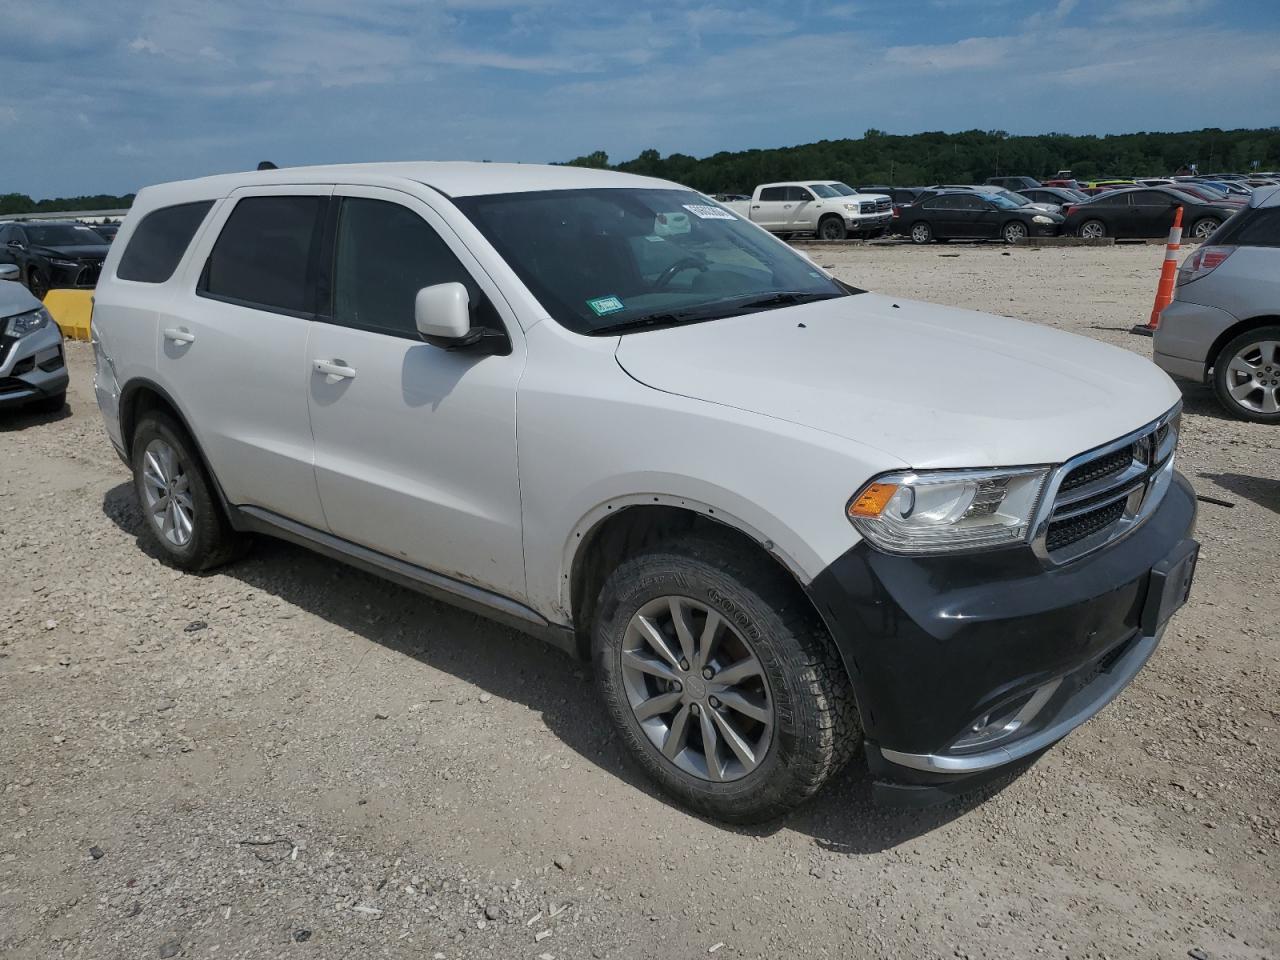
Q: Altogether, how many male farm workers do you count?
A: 0